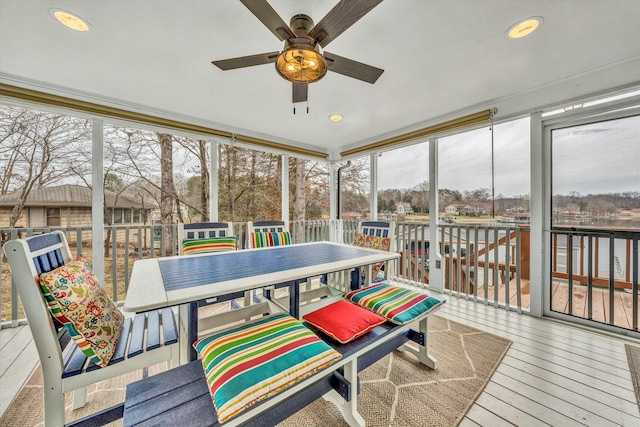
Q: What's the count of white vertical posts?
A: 7